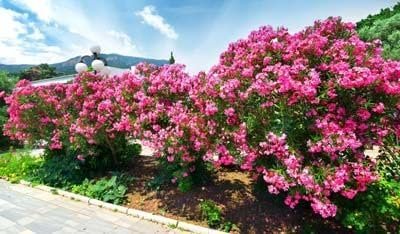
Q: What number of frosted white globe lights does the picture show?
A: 4